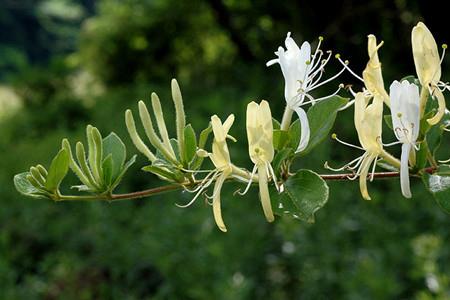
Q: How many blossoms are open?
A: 7